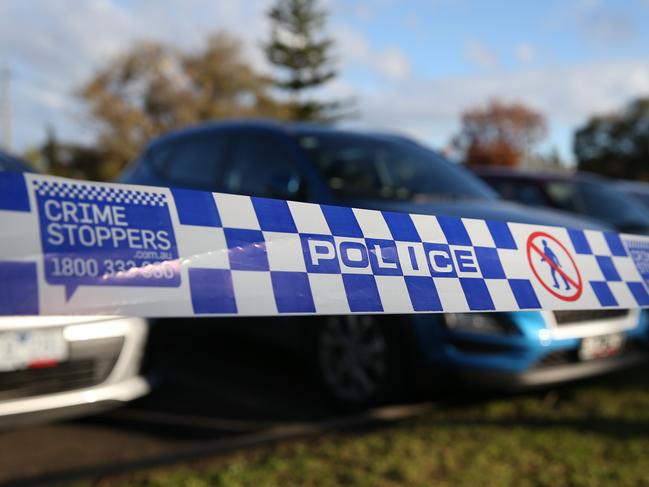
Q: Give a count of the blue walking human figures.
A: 1